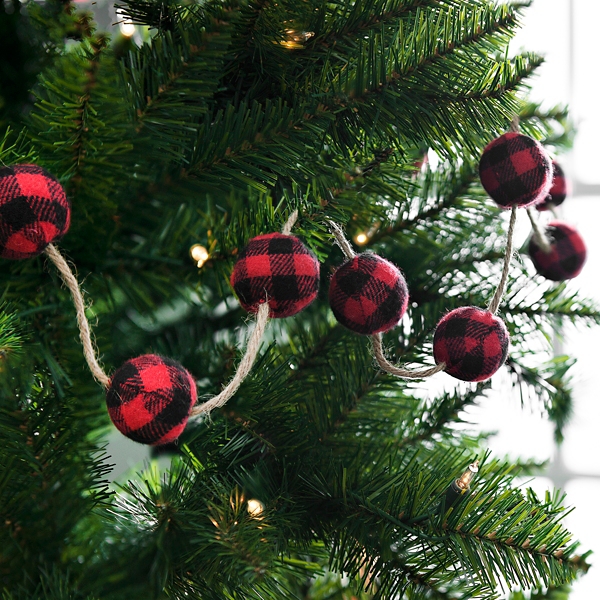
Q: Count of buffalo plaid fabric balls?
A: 8